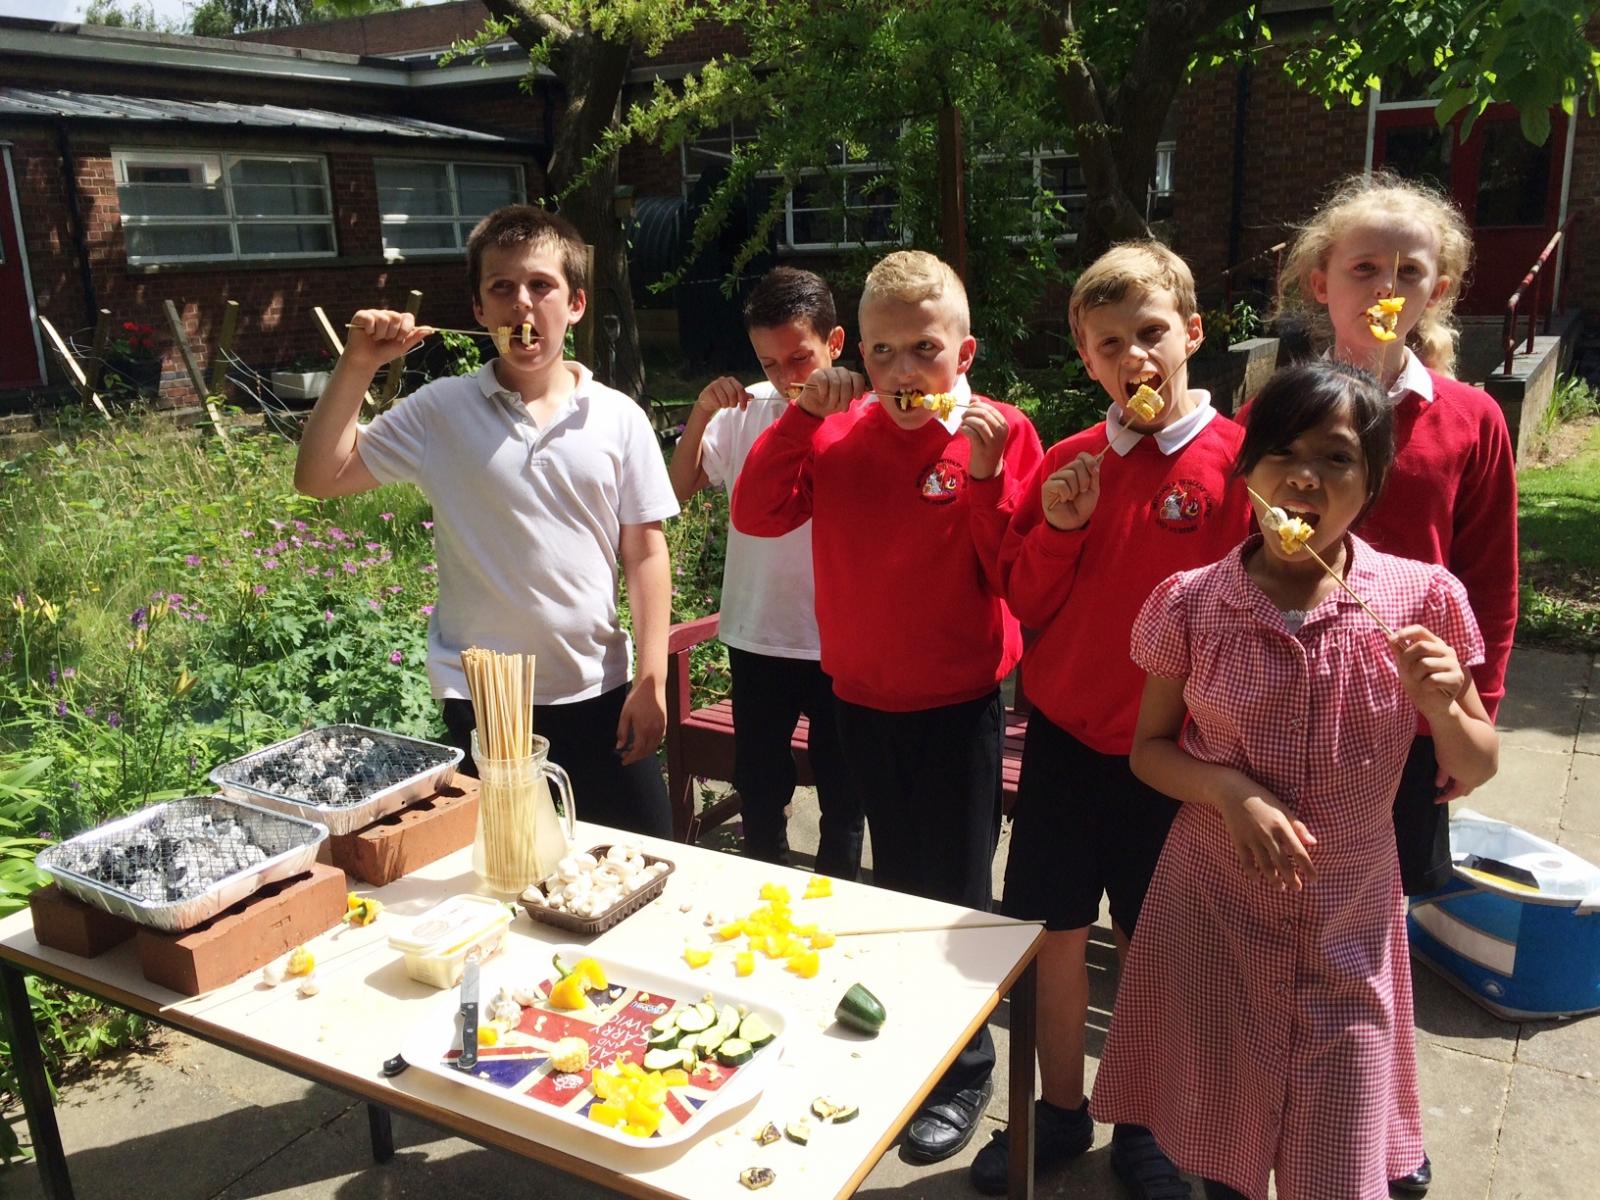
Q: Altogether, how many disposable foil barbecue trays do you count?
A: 2